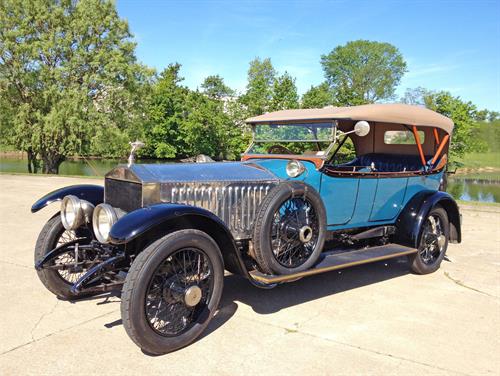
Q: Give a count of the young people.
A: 0